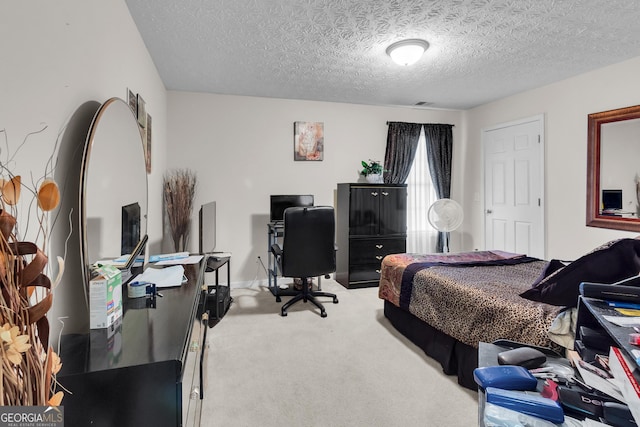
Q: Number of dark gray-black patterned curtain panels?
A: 2